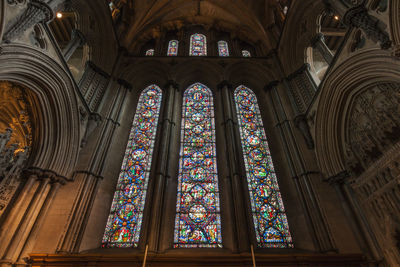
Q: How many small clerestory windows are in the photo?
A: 5